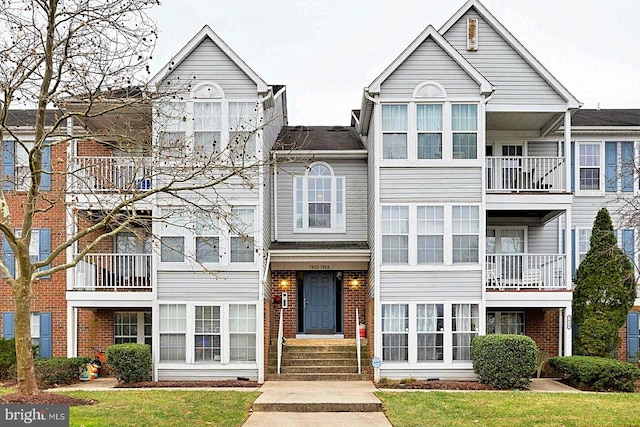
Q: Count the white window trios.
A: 6